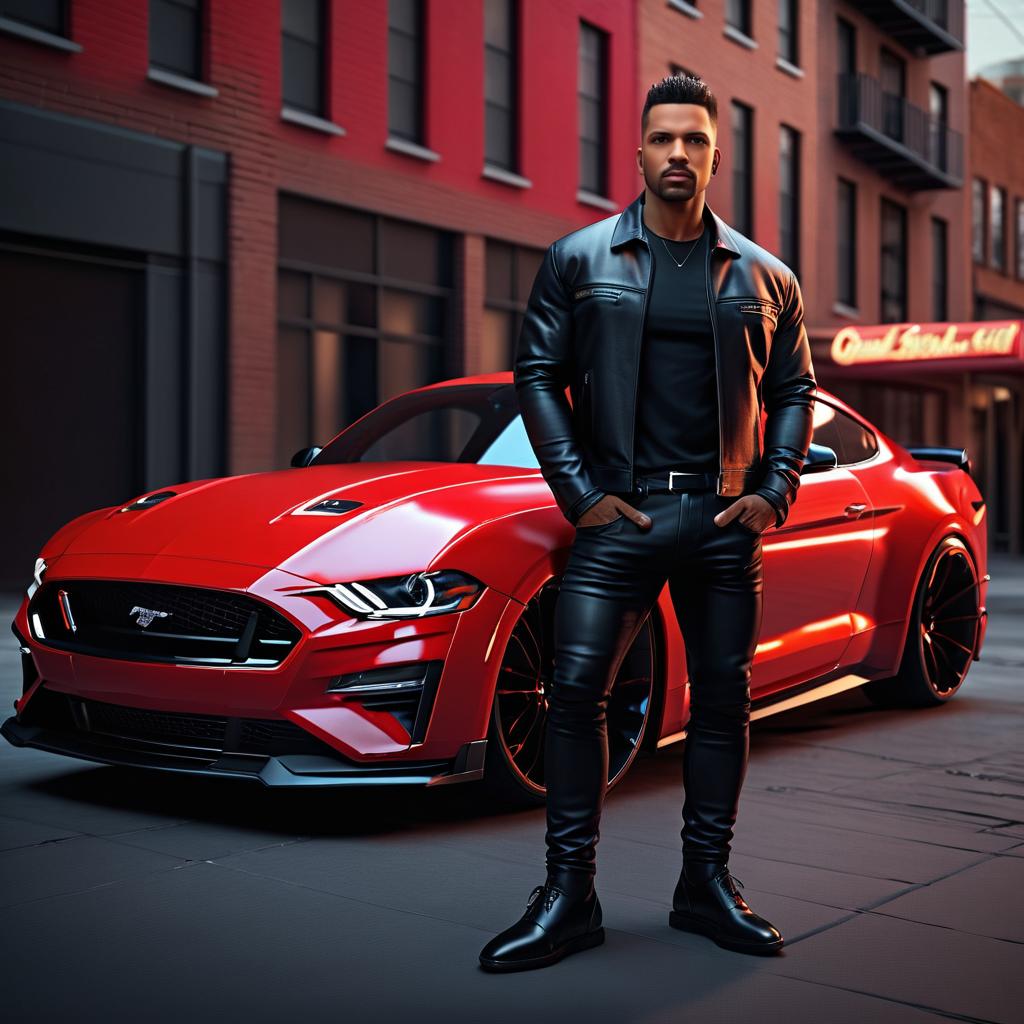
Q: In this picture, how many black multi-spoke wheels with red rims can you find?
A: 2